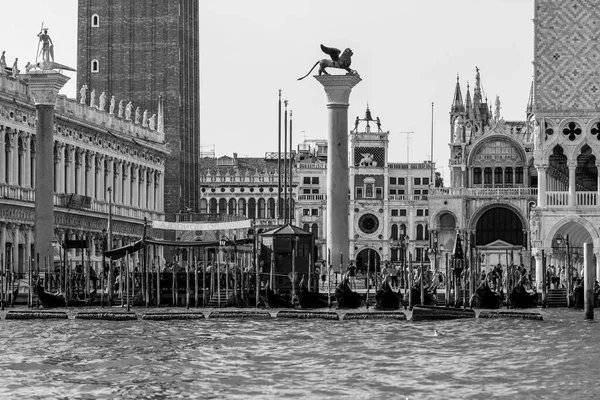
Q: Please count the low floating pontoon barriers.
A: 8